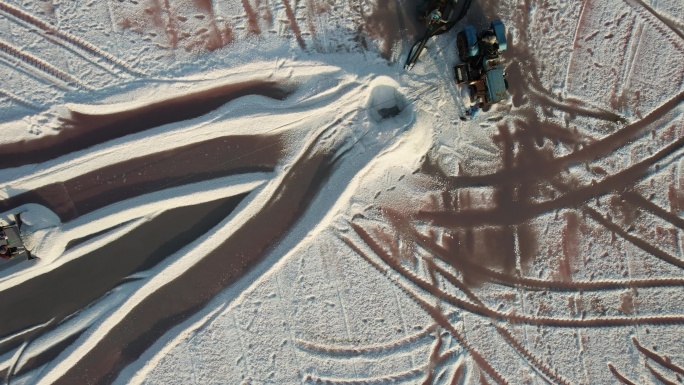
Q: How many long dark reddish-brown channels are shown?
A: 4